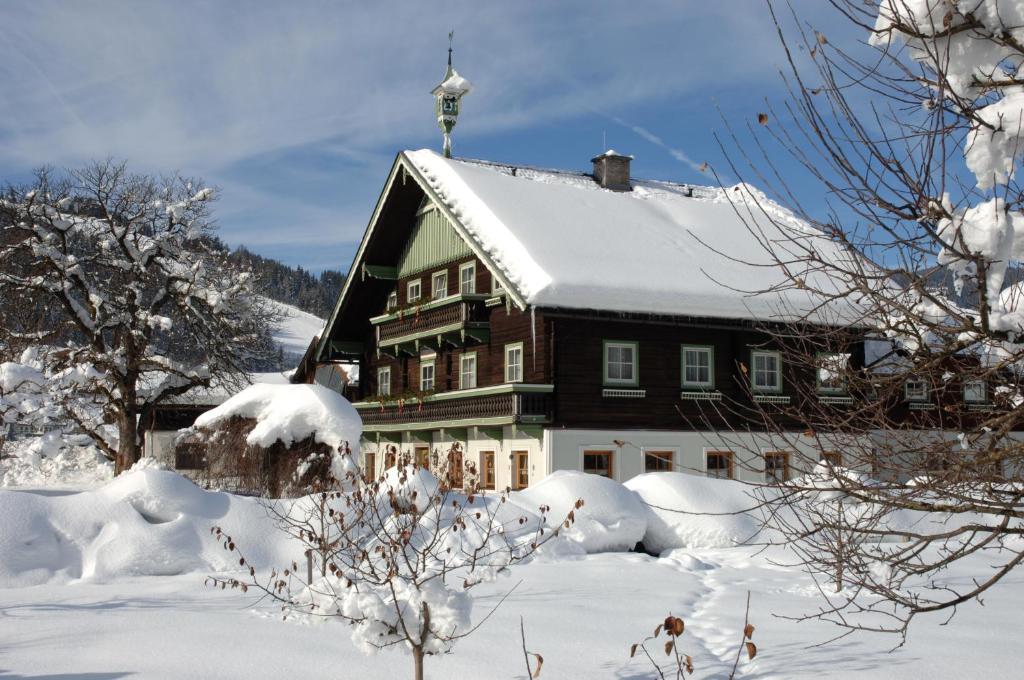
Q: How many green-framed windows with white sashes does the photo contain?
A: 15